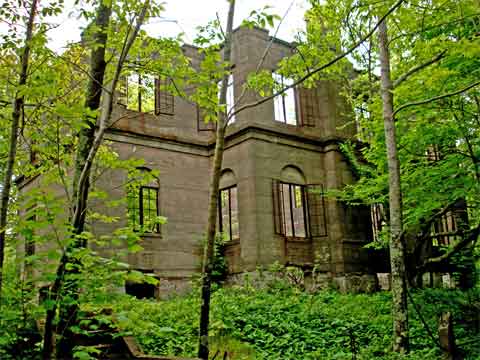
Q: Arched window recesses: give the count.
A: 3